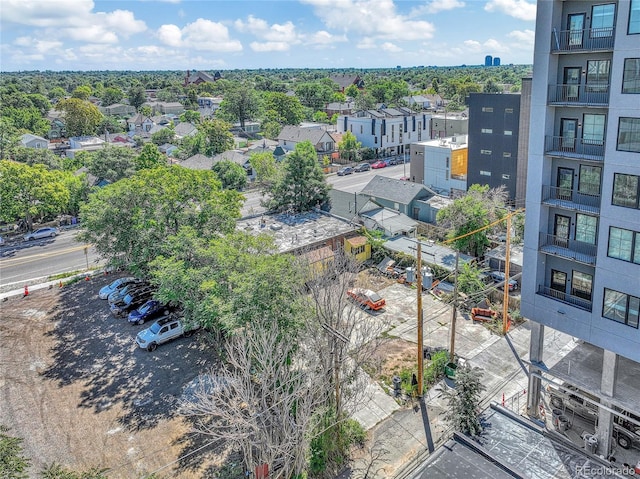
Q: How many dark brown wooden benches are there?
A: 0